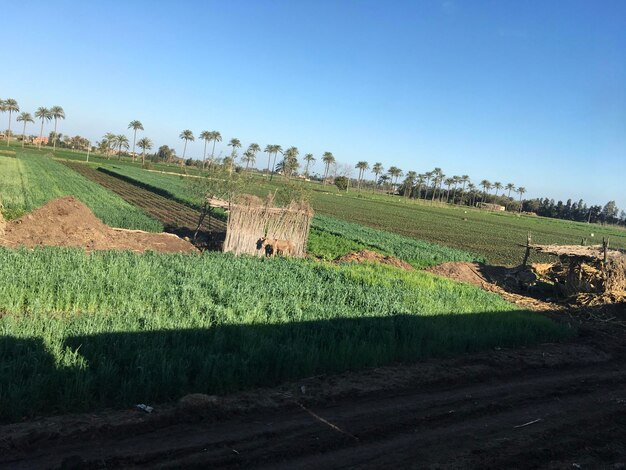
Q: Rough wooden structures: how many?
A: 2